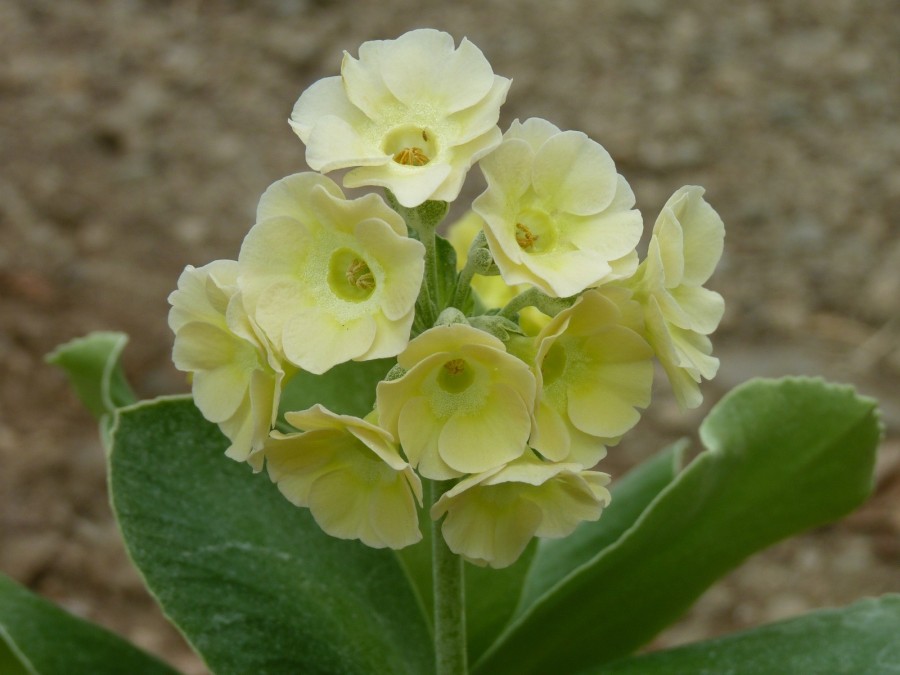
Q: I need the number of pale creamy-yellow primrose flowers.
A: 9